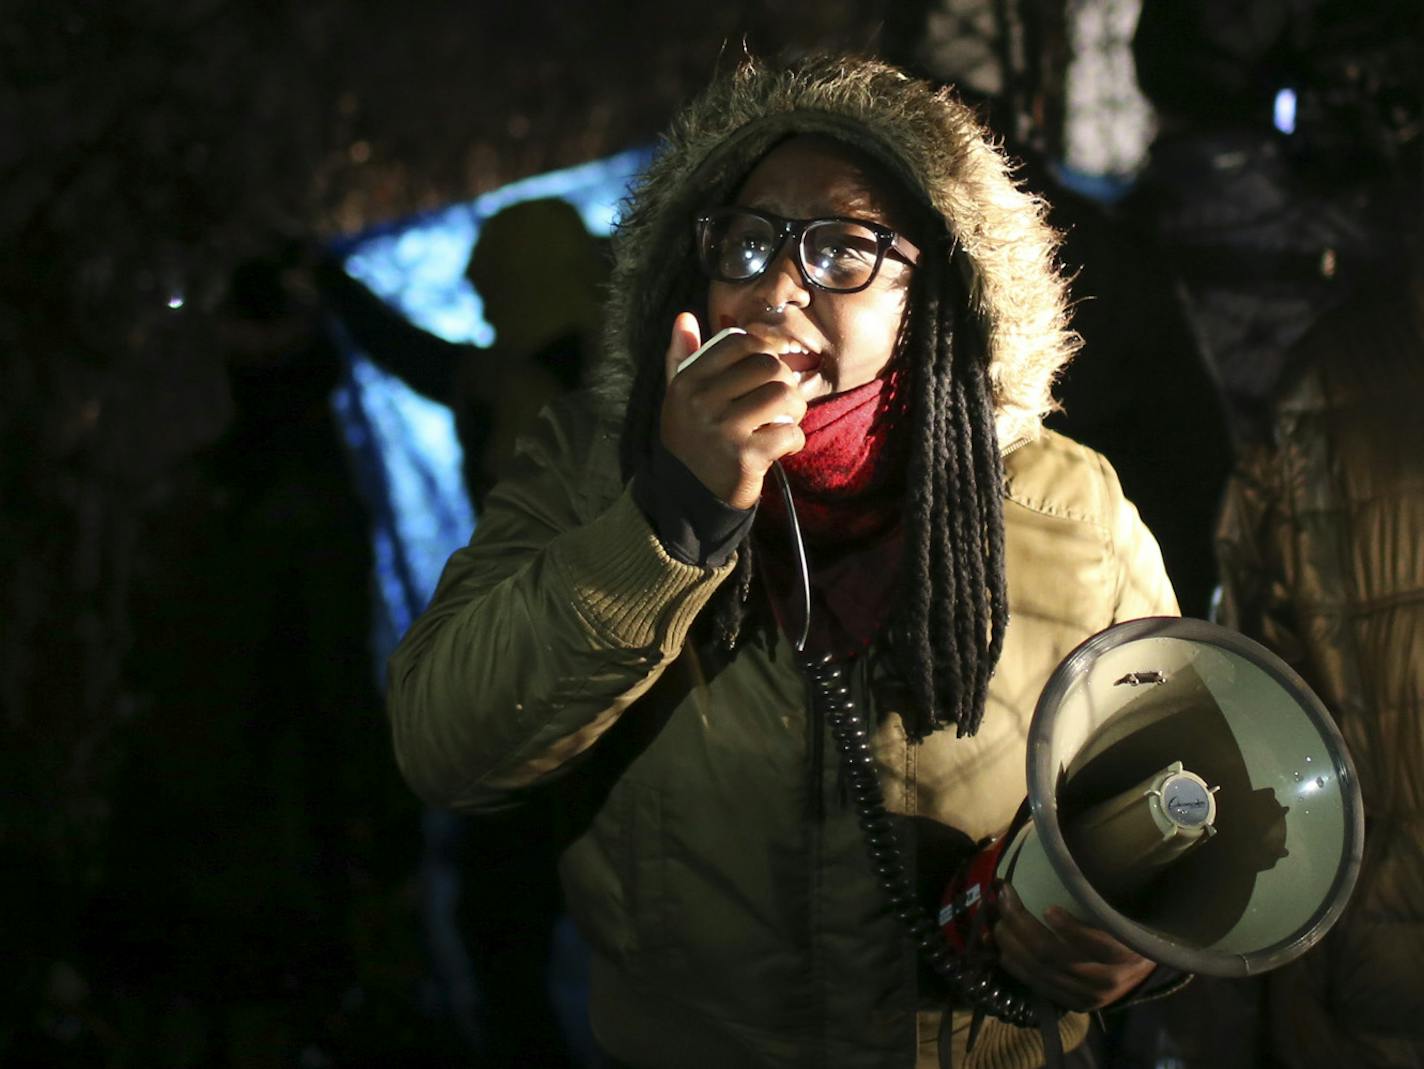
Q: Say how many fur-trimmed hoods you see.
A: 1